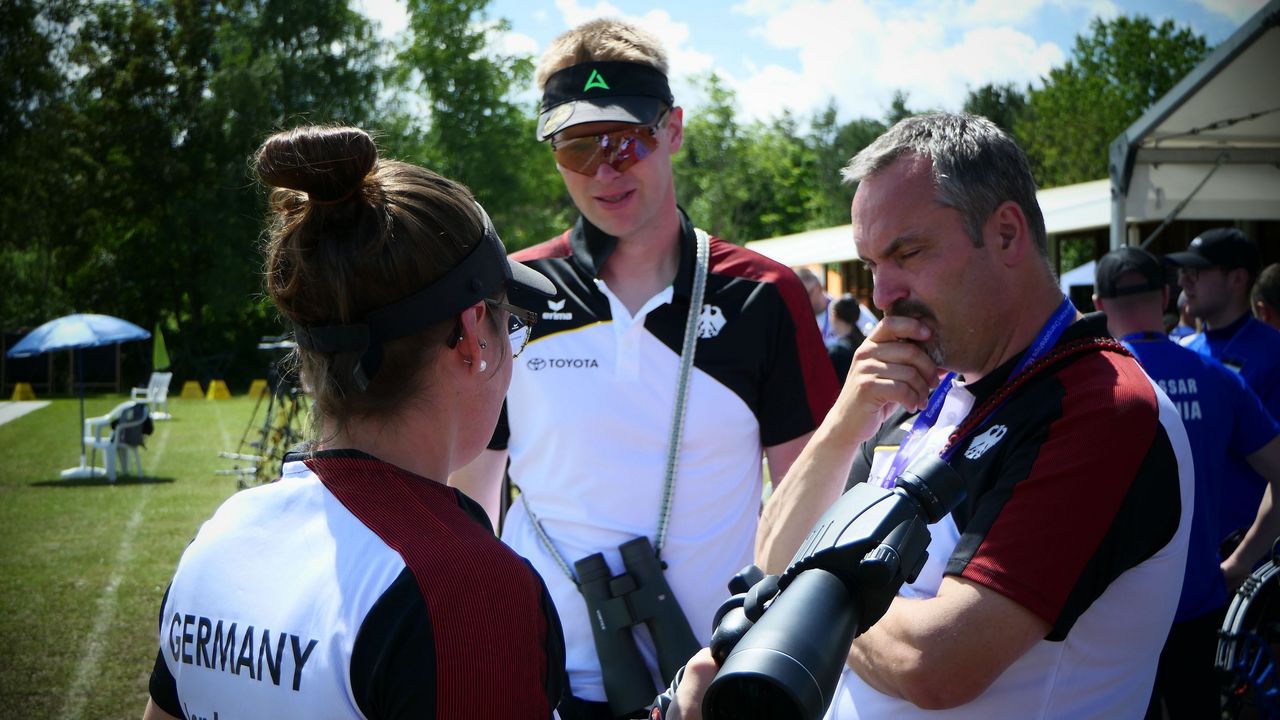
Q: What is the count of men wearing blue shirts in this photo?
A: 2